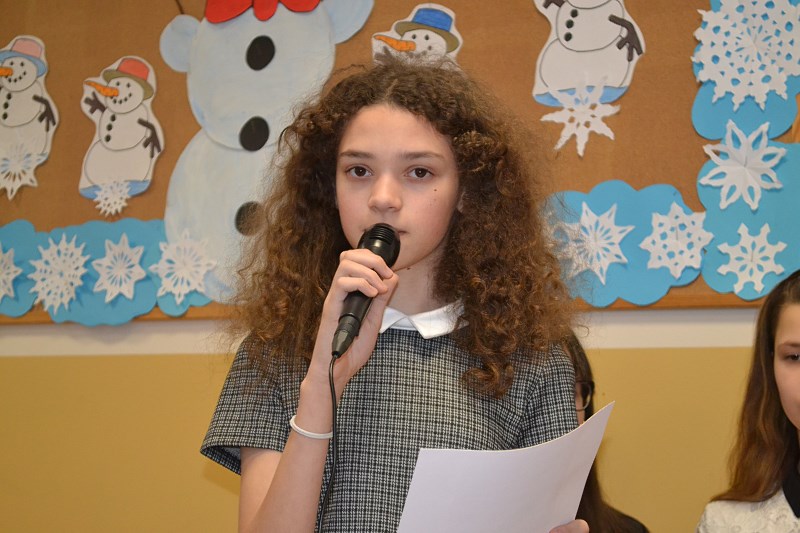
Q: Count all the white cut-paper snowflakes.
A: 12